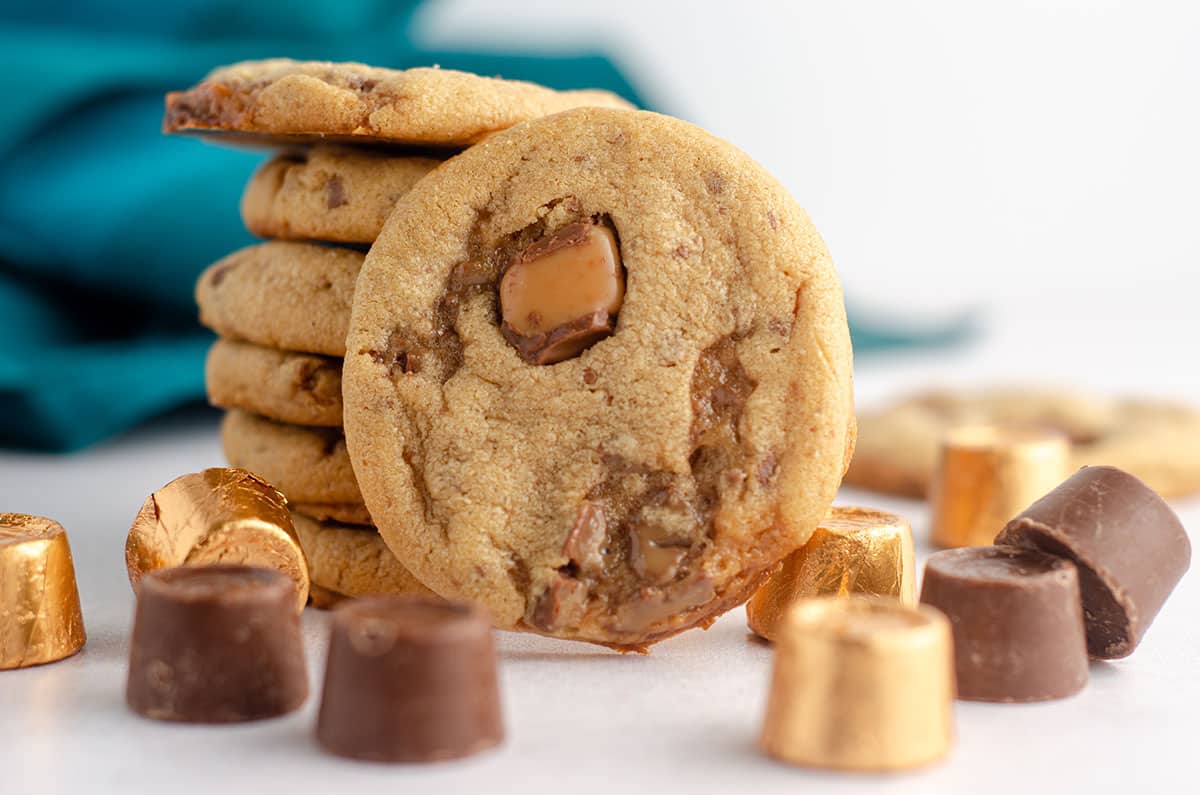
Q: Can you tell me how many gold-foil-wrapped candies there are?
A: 5